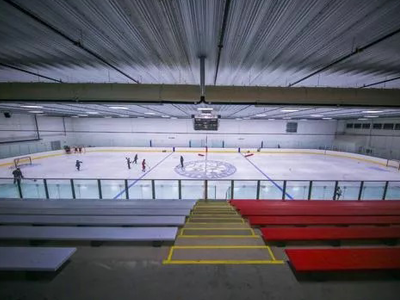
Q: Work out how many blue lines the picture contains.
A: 2